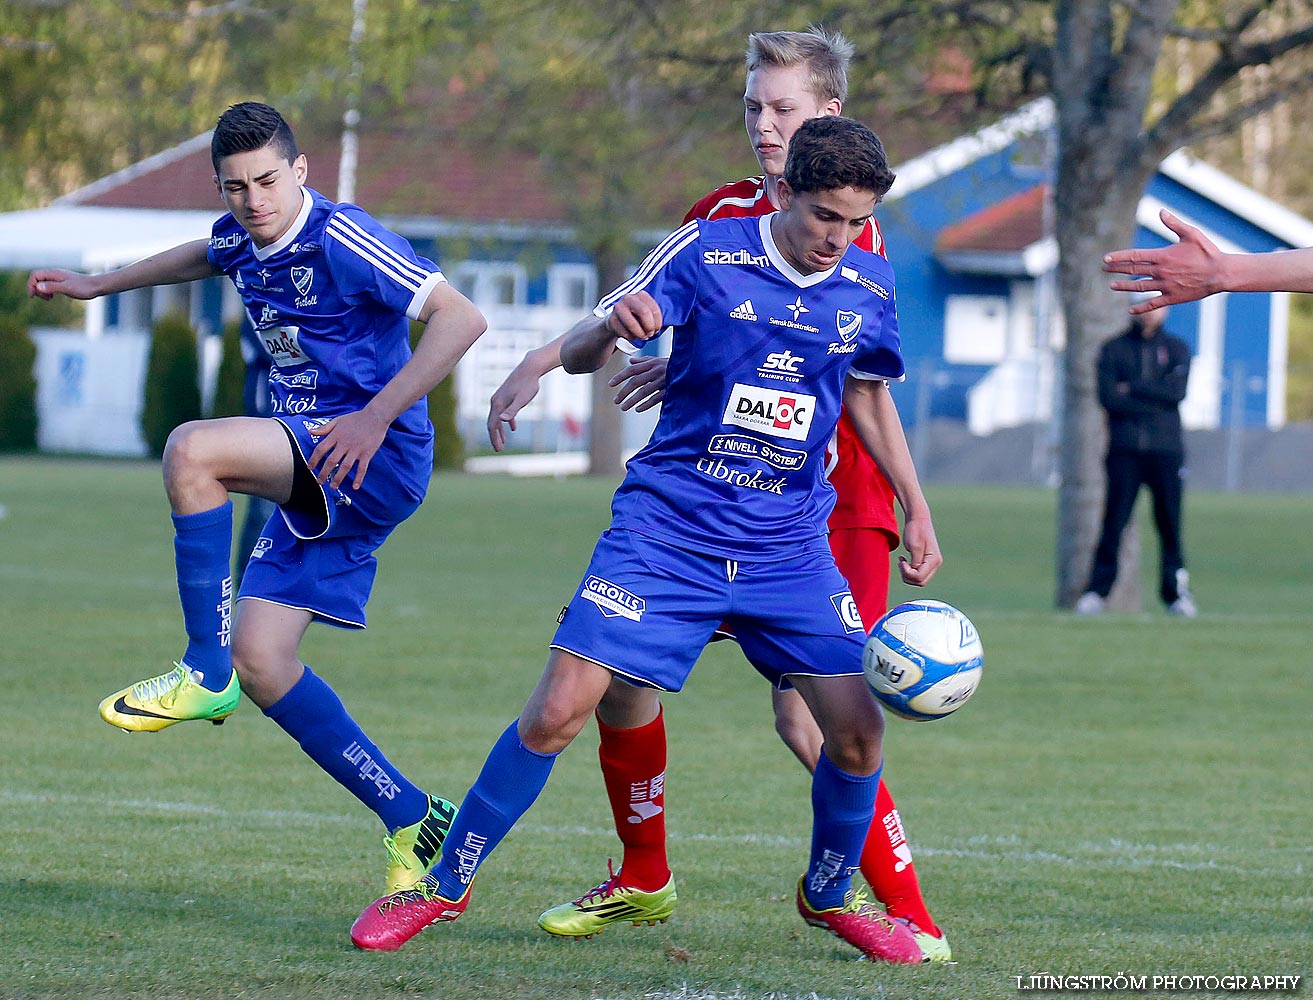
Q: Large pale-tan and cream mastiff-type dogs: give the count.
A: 0